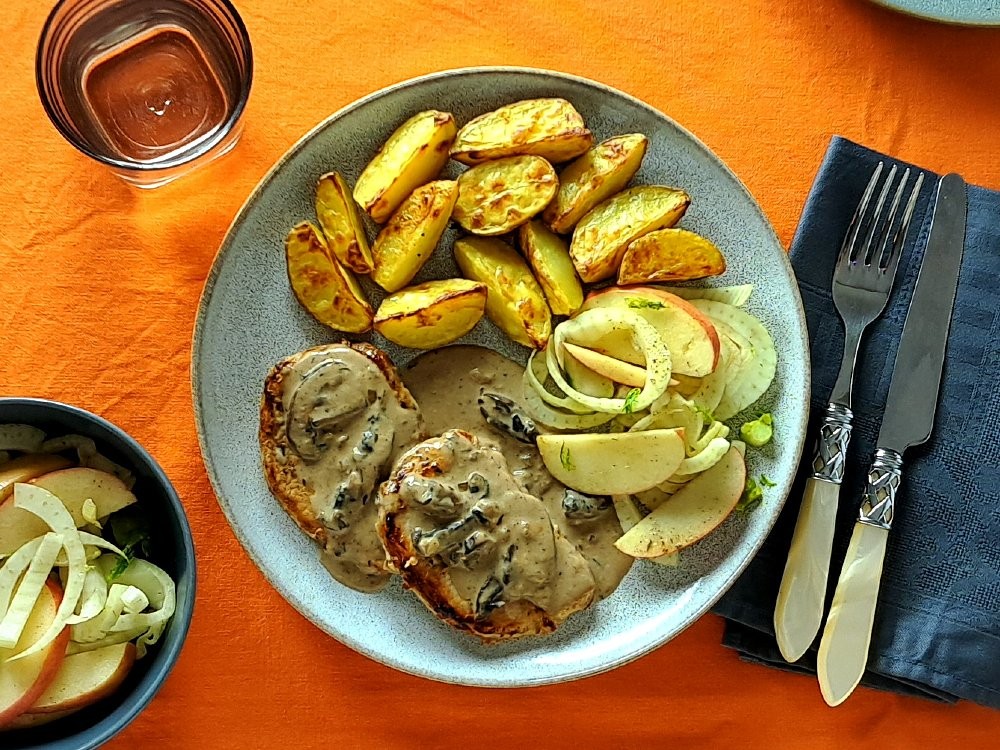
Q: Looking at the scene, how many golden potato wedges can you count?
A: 12